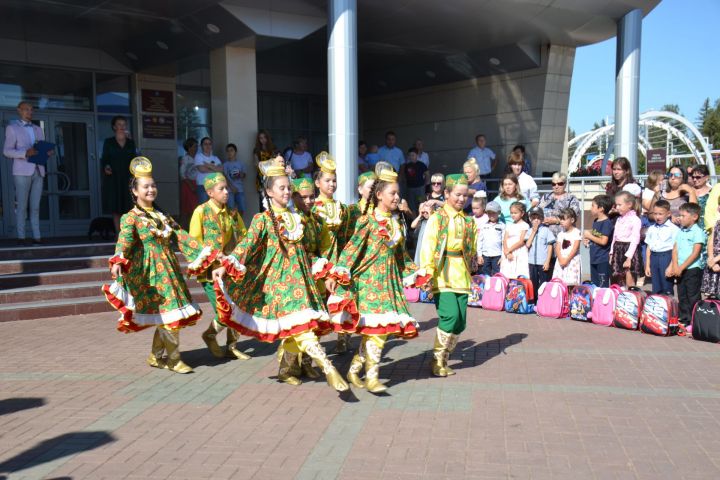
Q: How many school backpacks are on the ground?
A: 11